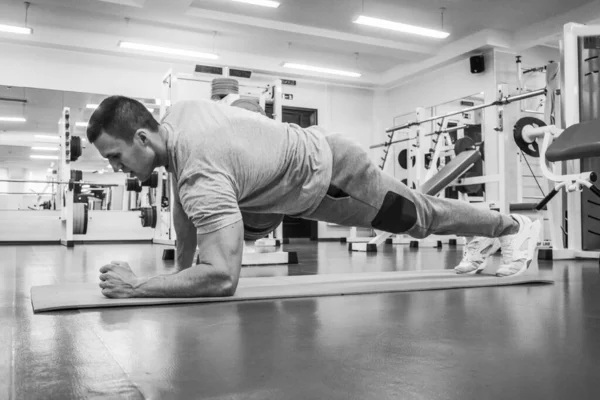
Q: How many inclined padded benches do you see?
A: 1